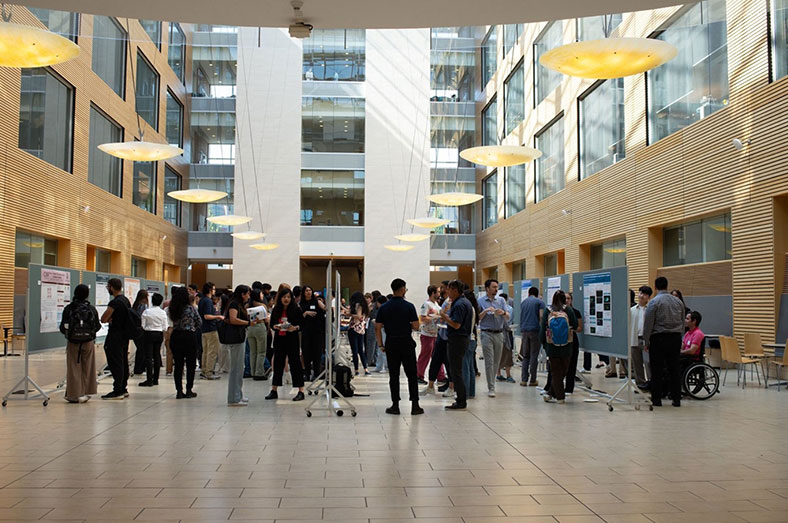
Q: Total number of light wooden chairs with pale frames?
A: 4